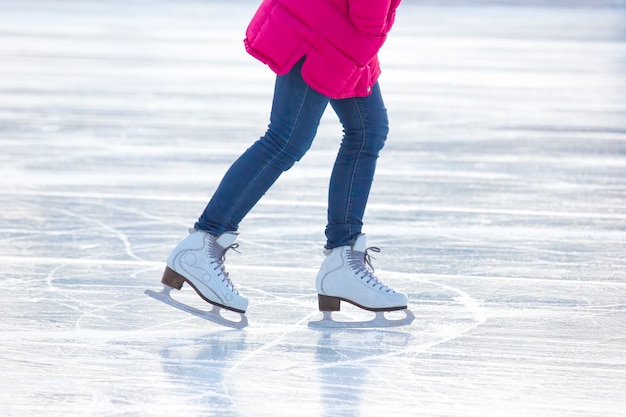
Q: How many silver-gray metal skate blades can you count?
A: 2